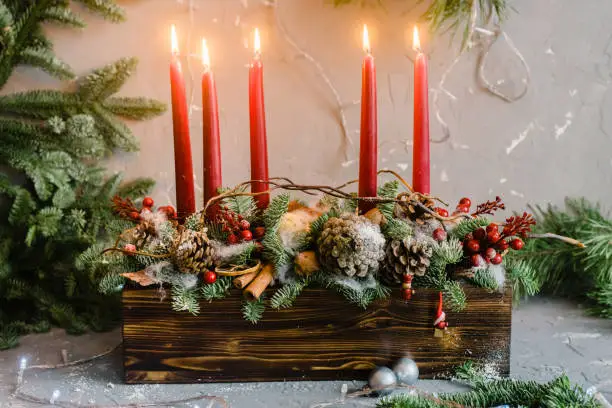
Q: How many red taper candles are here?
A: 5